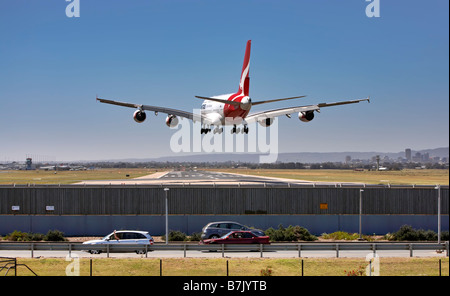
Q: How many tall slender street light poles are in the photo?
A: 3